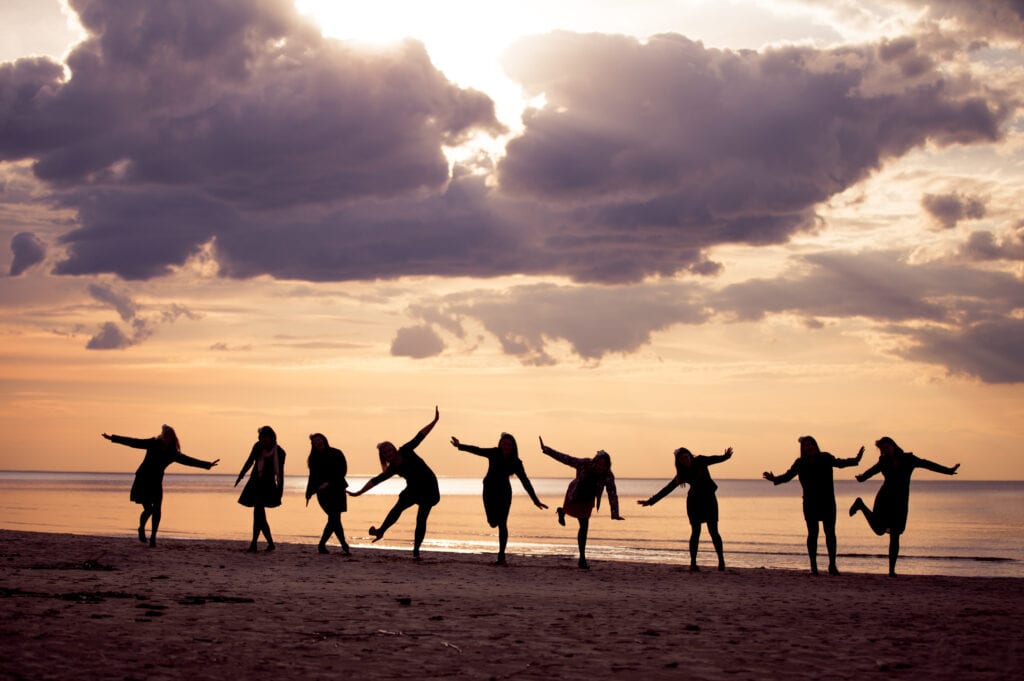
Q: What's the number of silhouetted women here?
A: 9